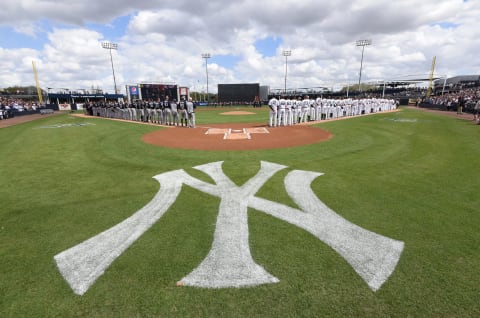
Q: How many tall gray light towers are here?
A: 4